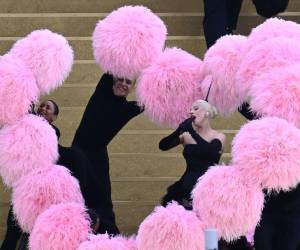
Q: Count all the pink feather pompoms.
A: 15